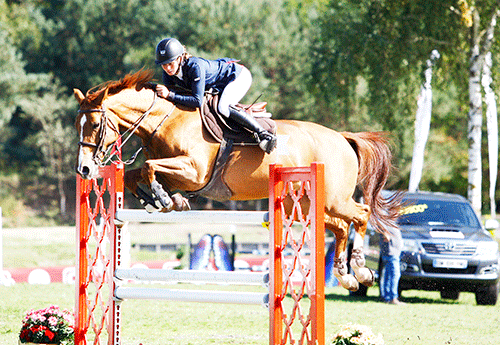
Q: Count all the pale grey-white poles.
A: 3